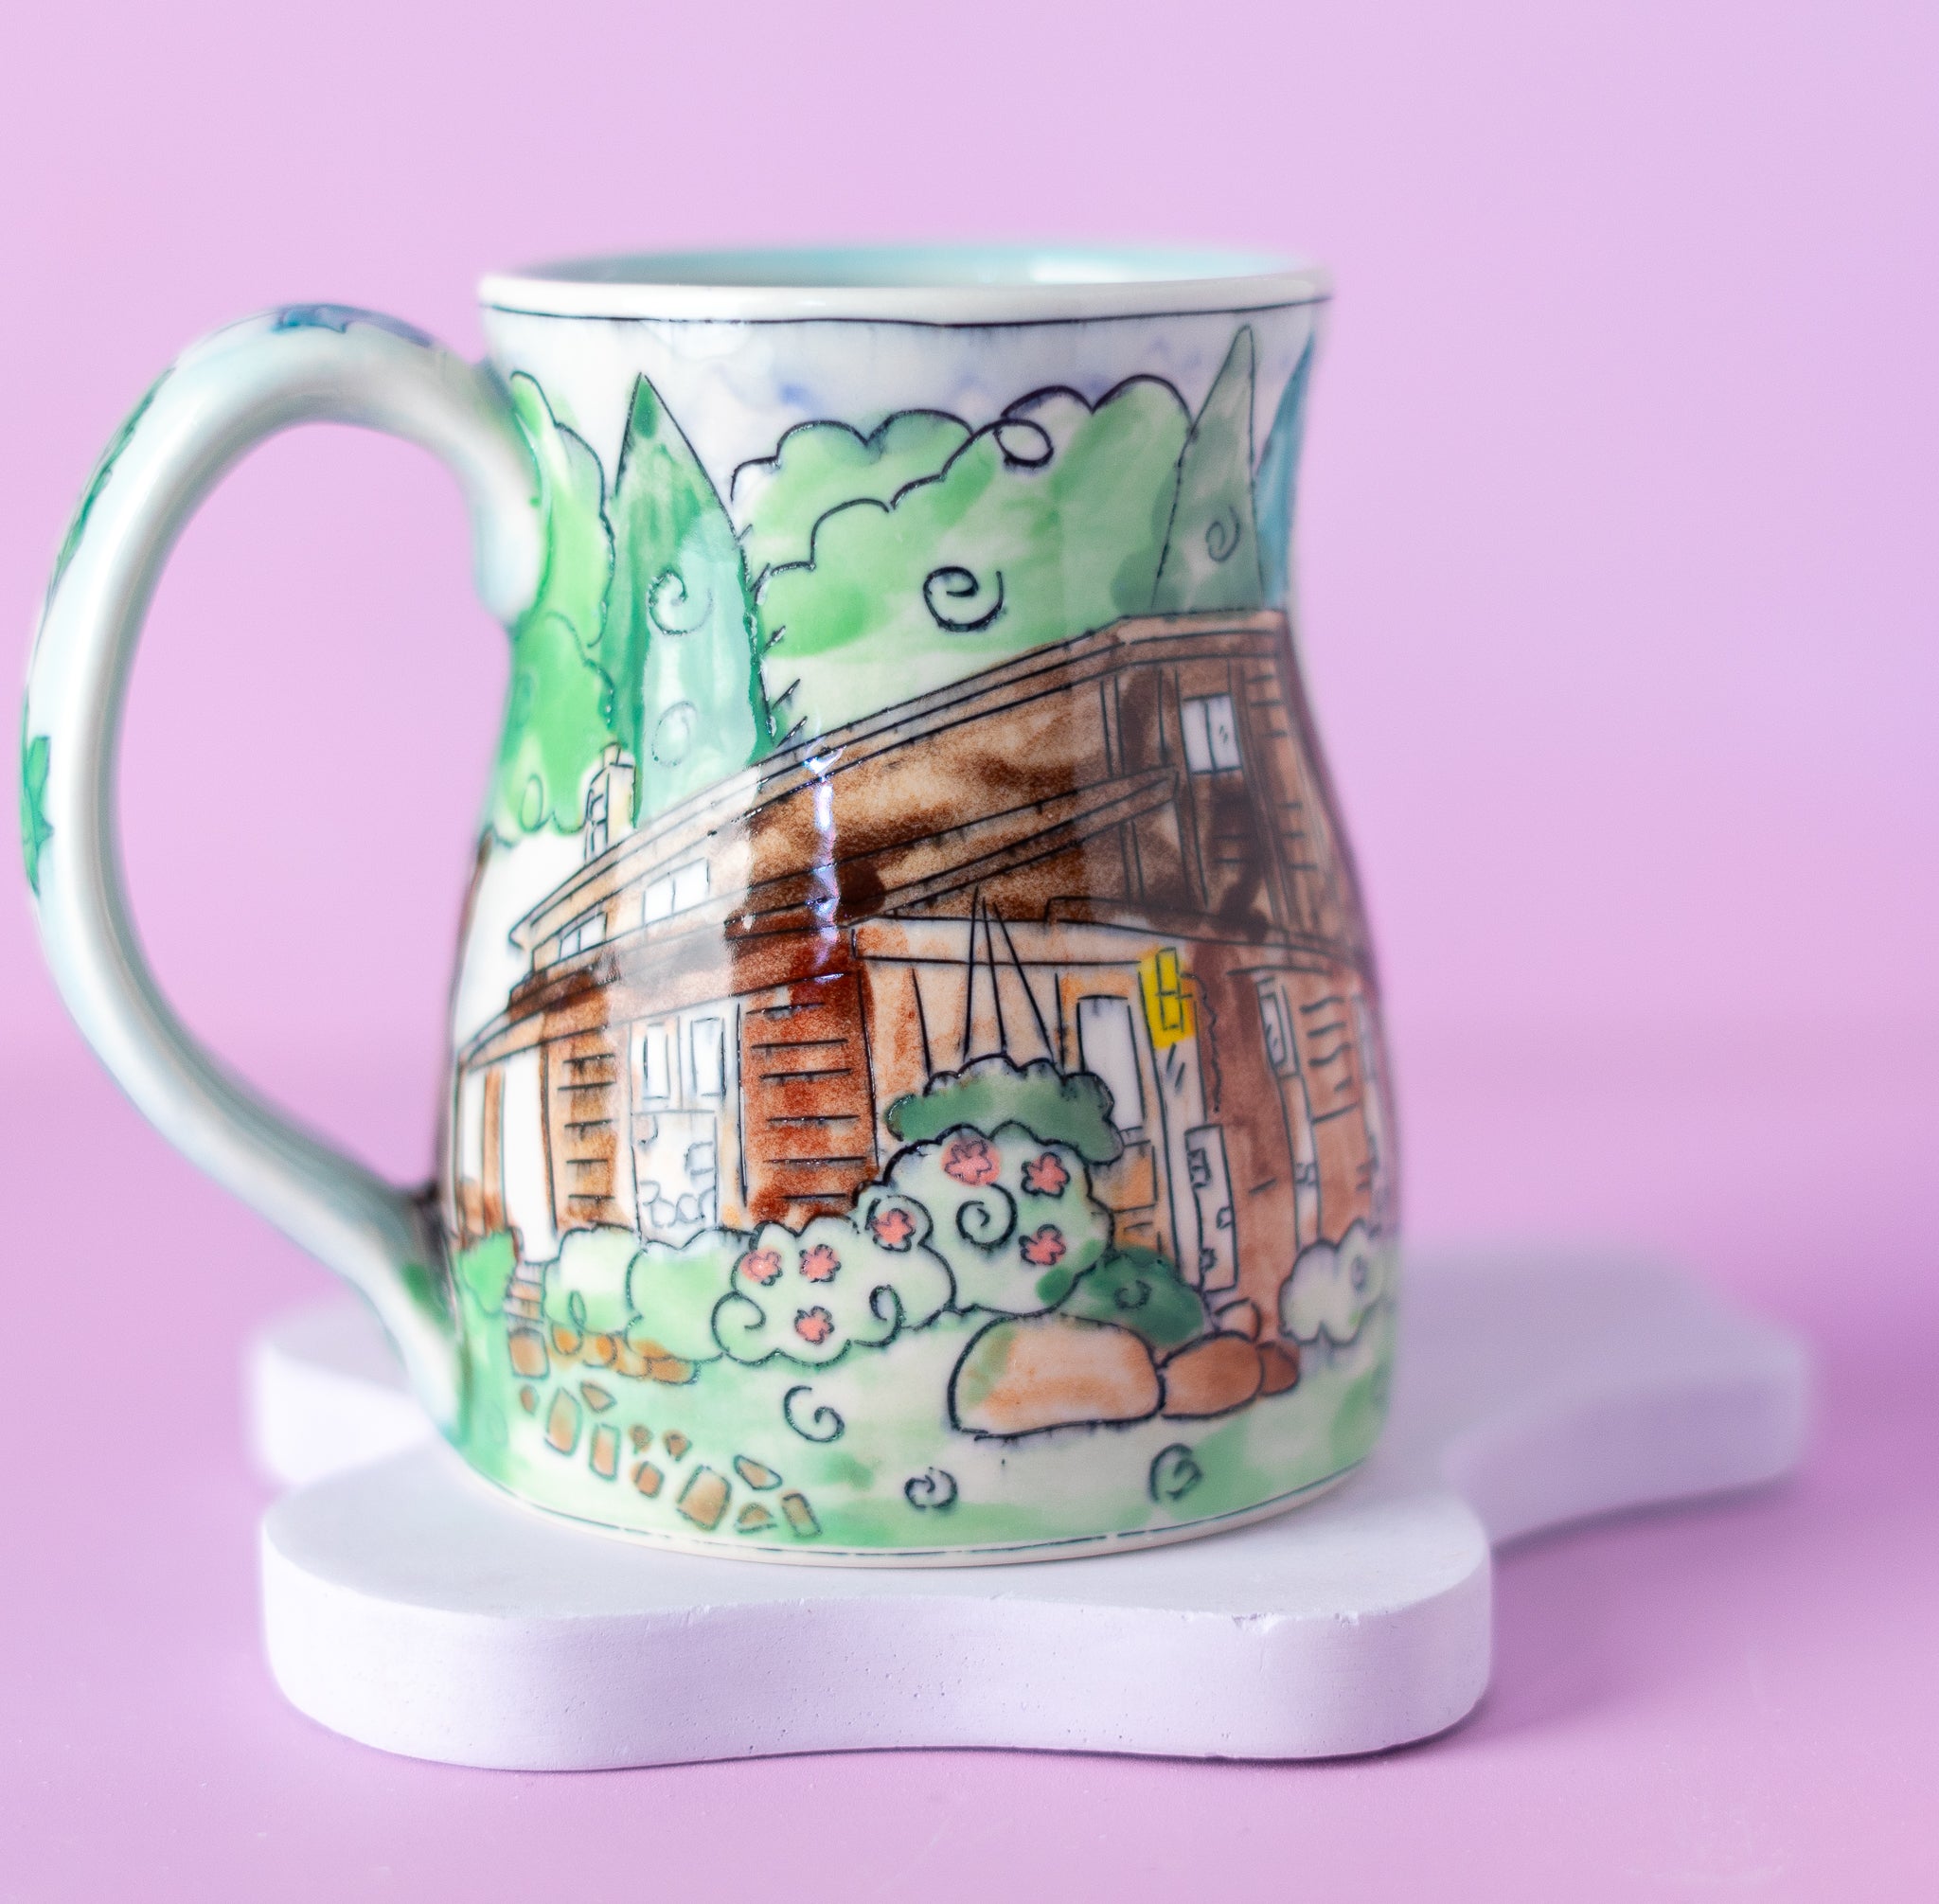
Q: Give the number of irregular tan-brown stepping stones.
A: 12